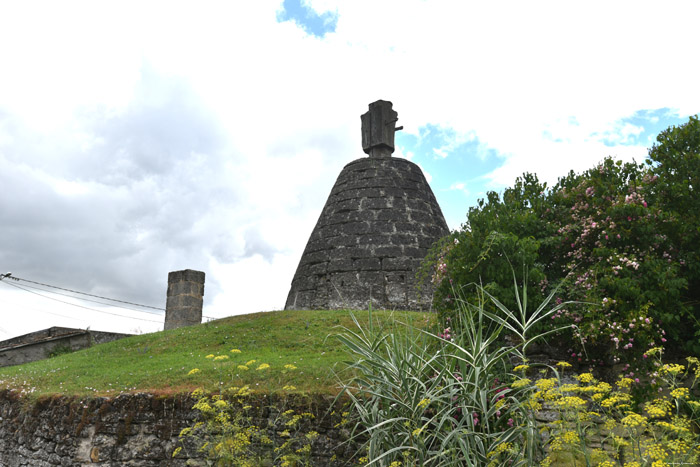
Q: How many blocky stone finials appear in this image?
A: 1